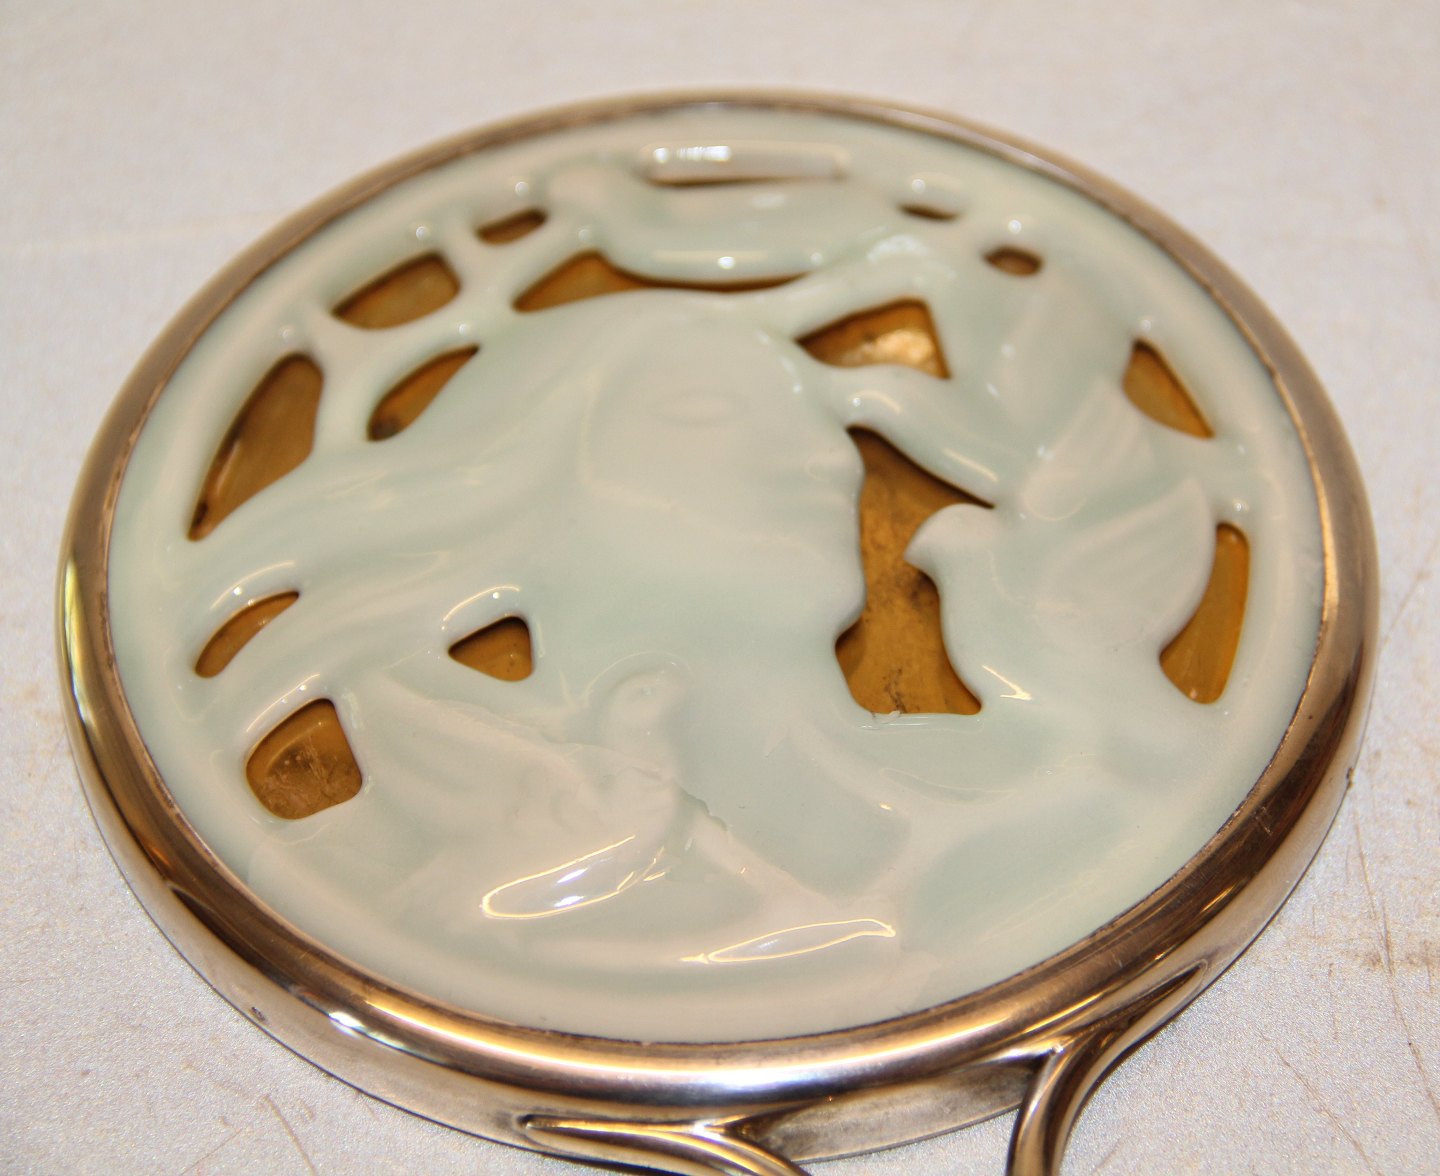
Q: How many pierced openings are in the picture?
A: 15